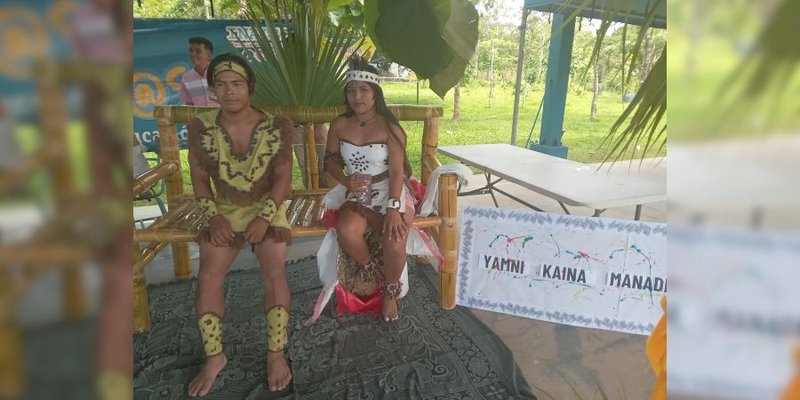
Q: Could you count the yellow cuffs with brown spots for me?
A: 4